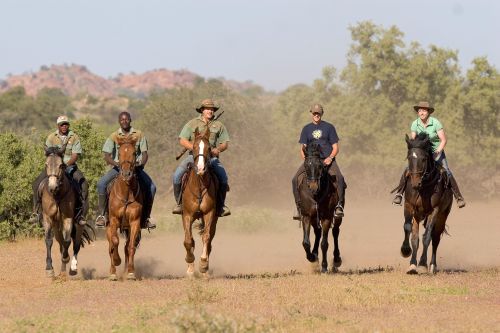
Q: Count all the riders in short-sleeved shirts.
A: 5